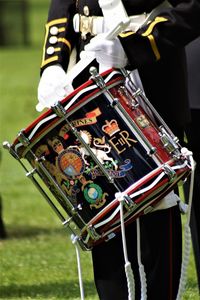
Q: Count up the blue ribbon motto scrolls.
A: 1